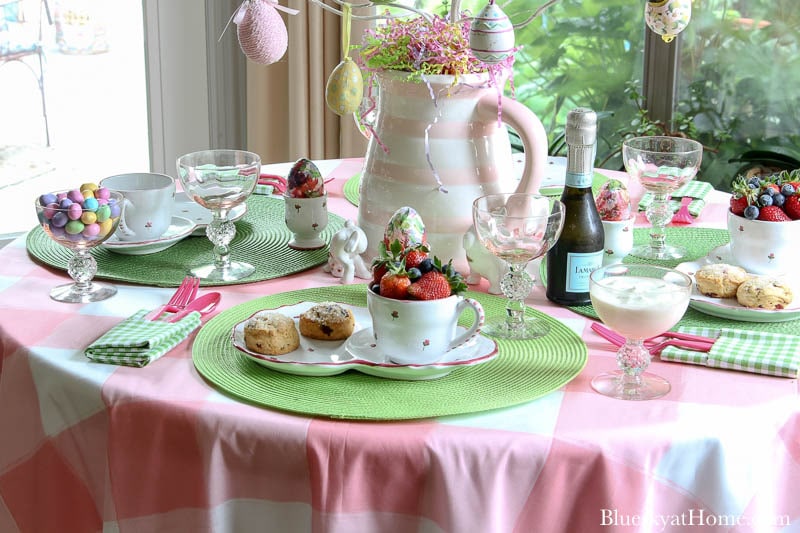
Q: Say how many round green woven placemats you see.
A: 4